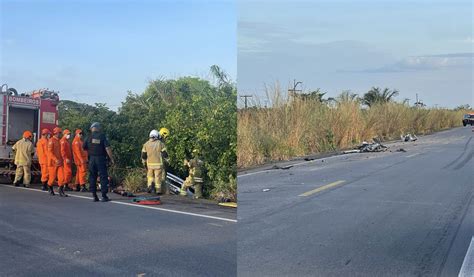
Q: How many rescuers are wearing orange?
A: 4